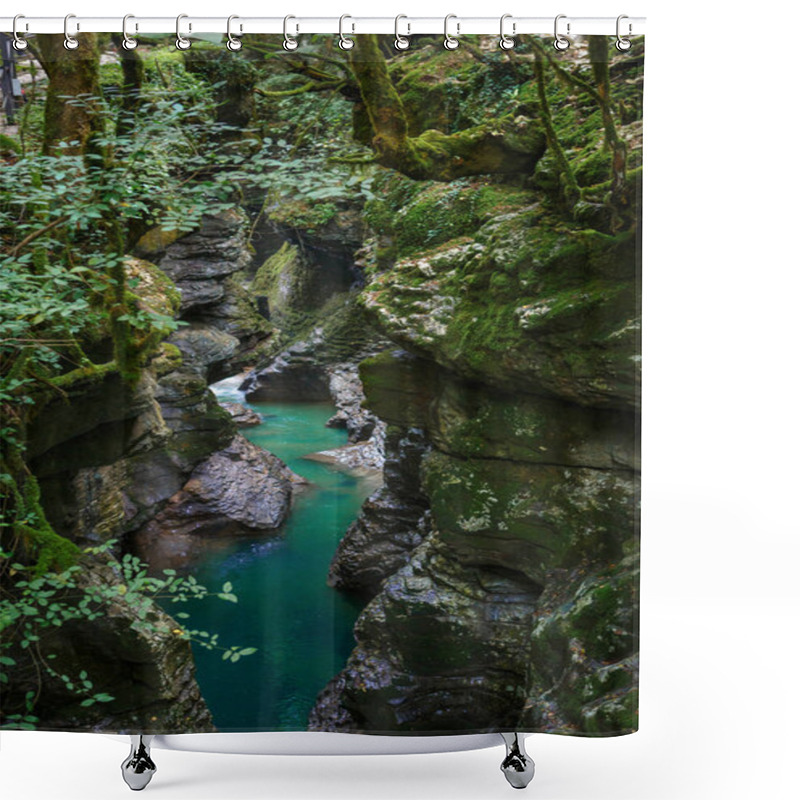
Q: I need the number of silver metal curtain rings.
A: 12